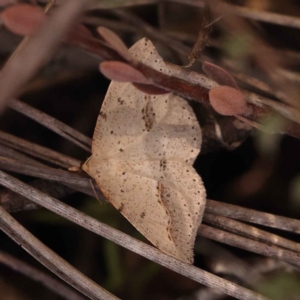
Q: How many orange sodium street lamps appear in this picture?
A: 0